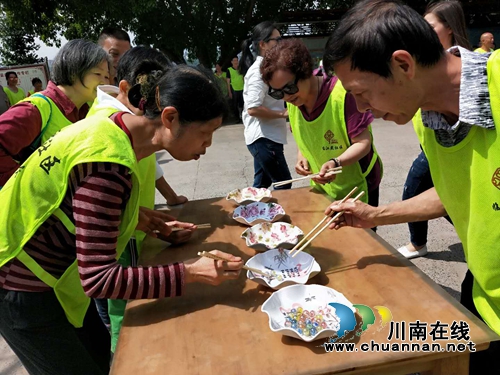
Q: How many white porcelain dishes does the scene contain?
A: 5